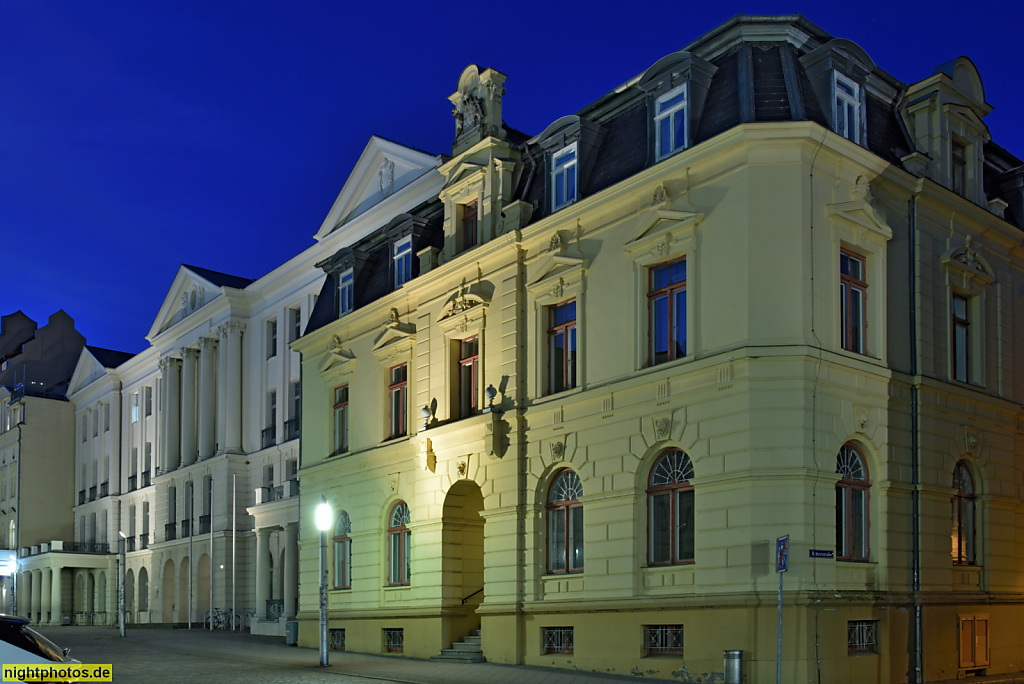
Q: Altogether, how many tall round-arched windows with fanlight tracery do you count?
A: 6